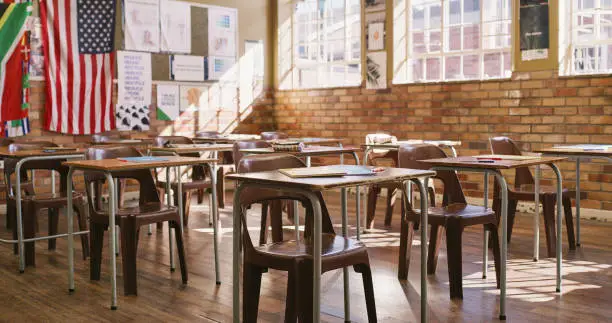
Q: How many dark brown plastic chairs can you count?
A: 12